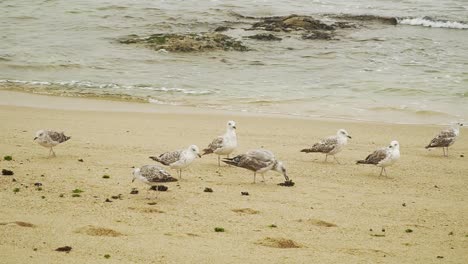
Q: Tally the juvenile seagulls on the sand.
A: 8